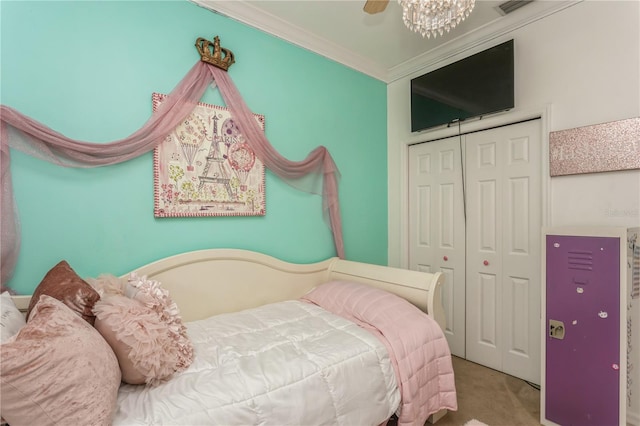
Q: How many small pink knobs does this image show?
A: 2